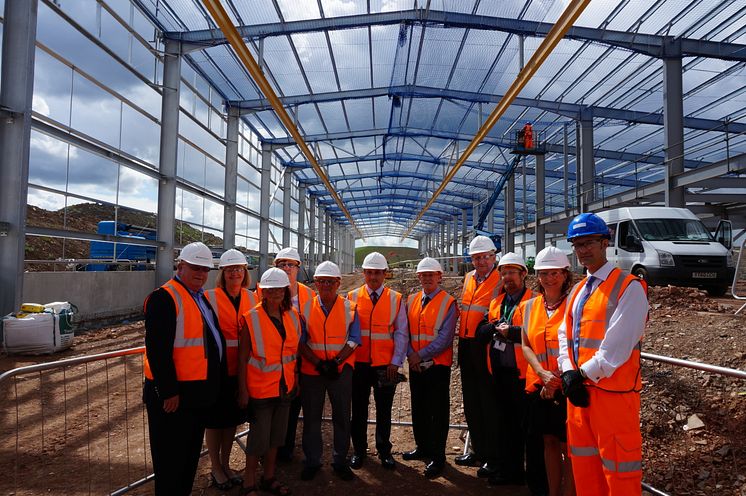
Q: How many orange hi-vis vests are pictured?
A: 11